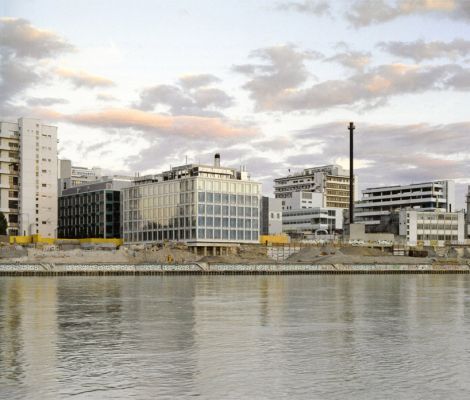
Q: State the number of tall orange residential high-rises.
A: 0